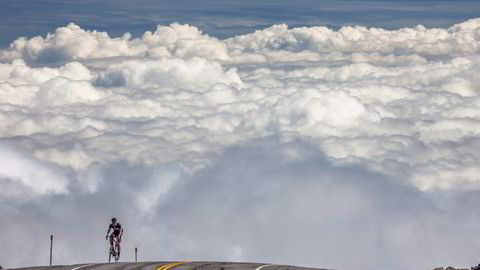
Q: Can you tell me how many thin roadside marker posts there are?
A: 2